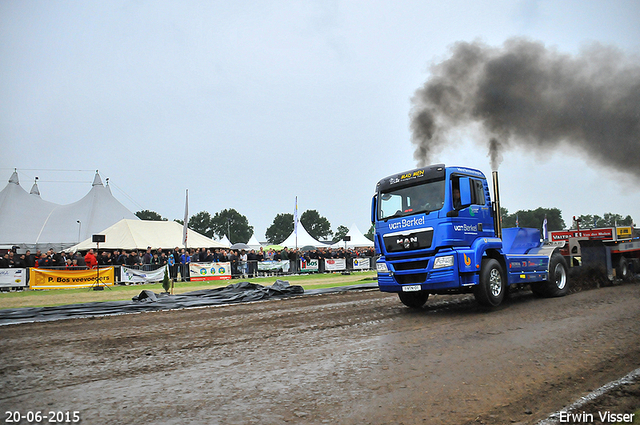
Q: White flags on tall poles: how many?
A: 2